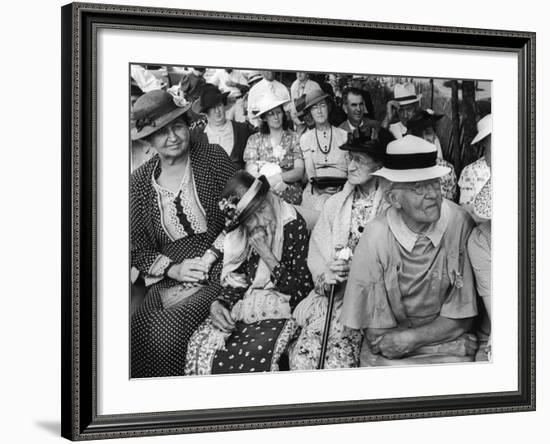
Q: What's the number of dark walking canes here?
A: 1